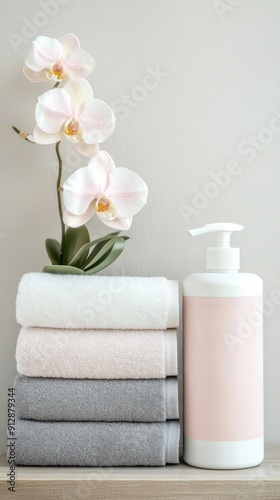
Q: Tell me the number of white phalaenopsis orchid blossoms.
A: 3